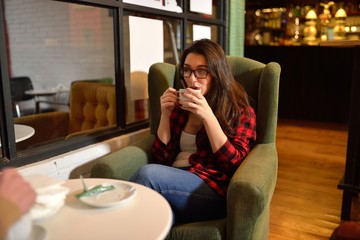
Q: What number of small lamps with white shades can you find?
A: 2